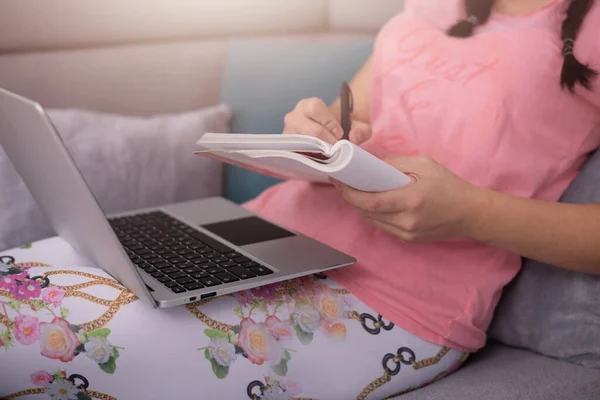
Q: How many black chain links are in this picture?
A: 8